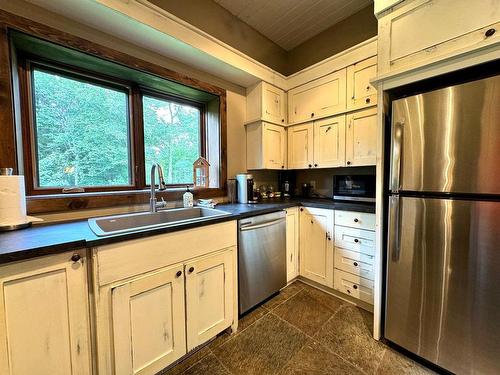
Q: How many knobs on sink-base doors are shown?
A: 2